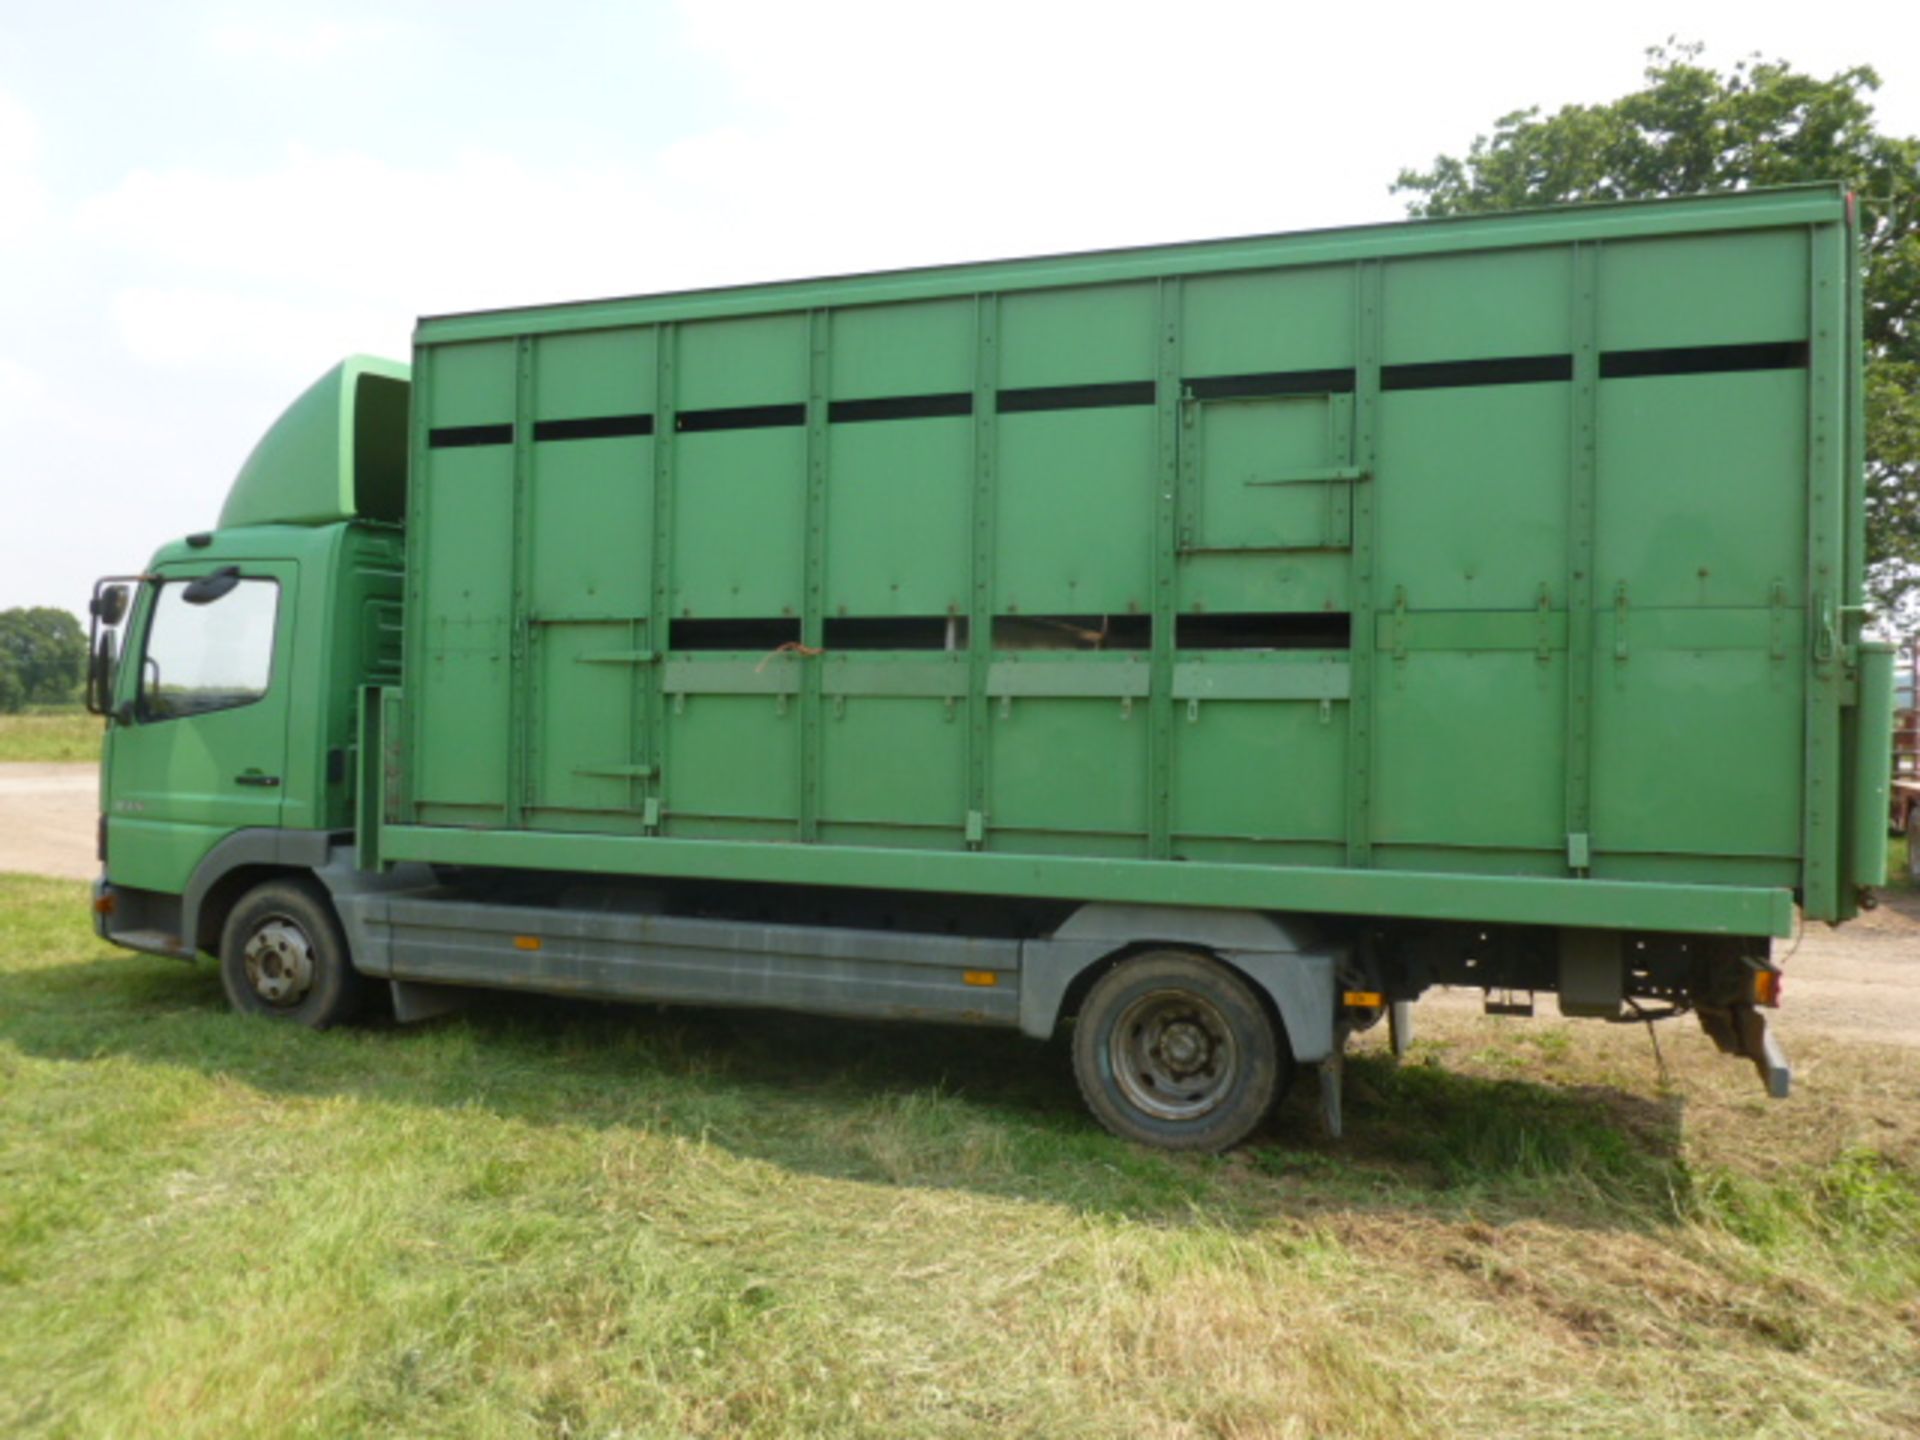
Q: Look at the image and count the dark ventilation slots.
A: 12